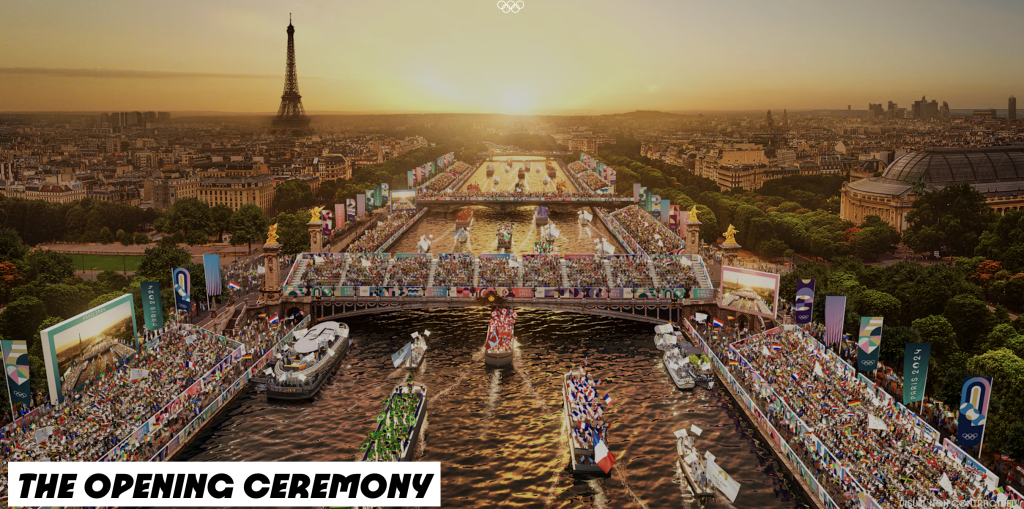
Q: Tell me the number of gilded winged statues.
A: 4